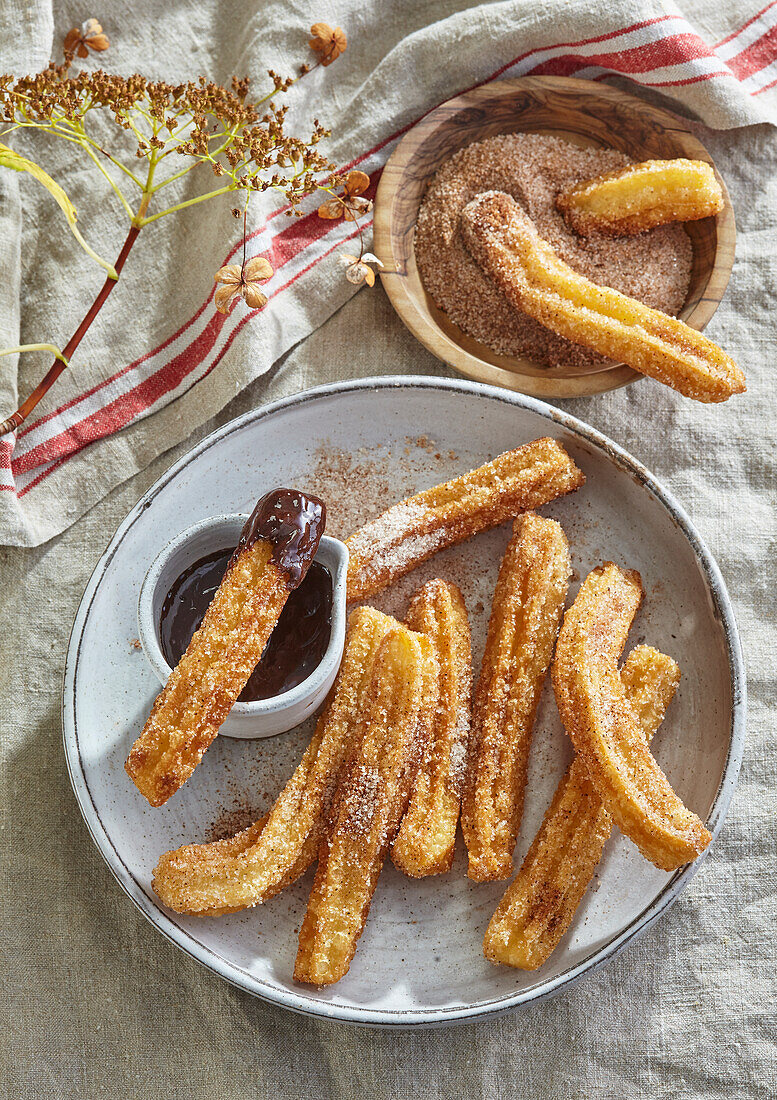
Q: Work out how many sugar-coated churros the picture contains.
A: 10